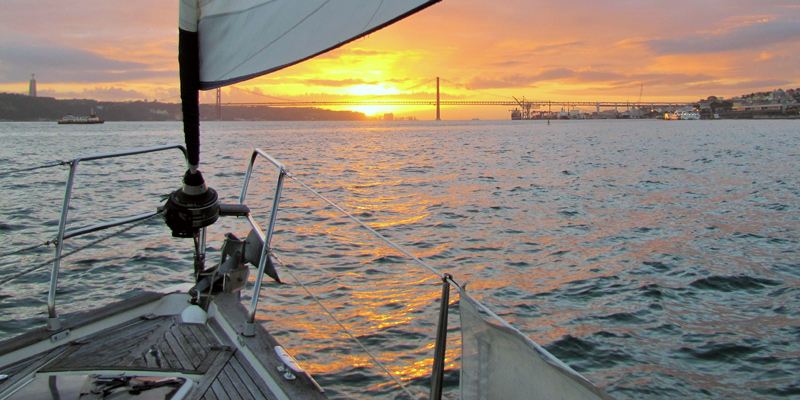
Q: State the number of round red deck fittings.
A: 0